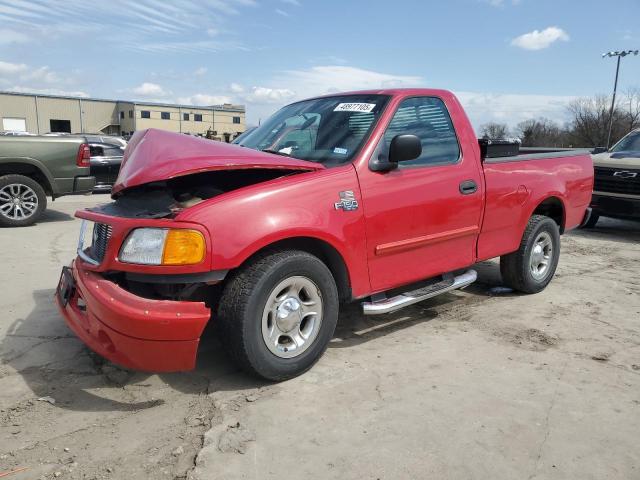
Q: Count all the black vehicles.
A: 2